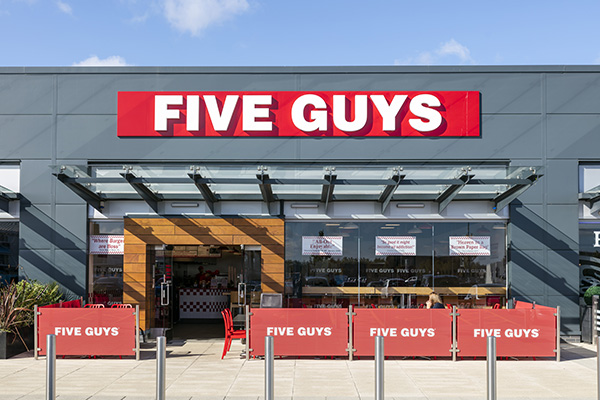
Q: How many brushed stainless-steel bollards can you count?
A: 5